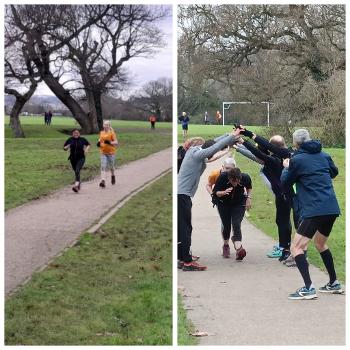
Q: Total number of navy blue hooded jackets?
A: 1